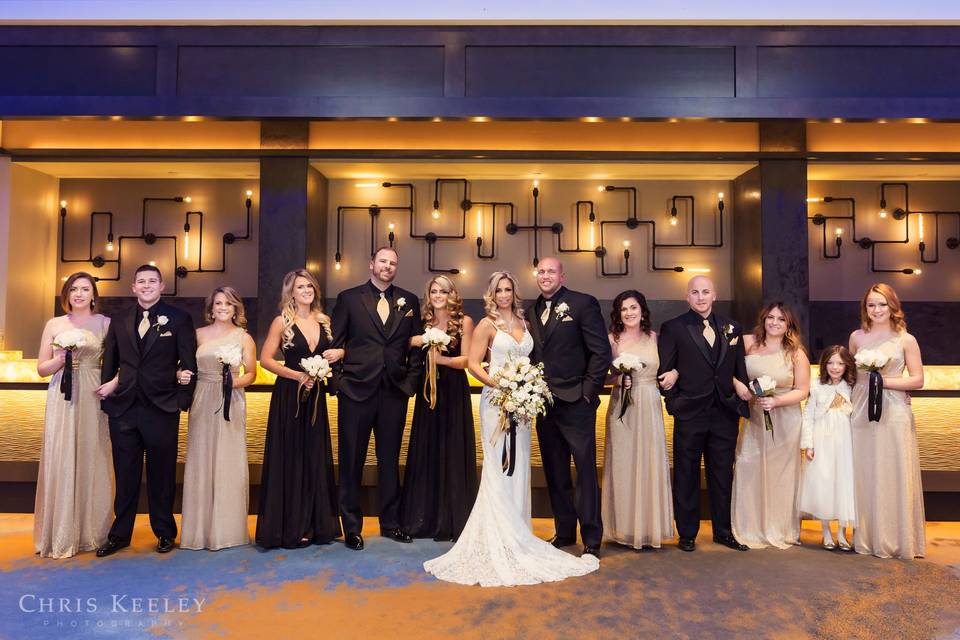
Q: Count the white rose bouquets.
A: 8